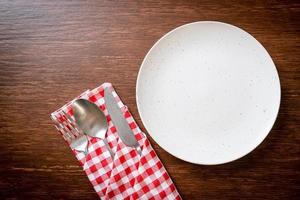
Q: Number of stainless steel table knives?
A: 1